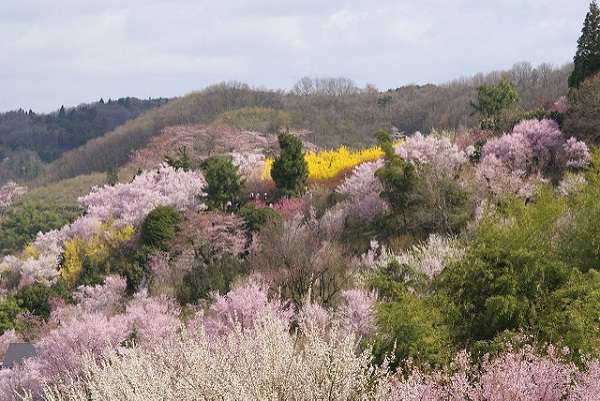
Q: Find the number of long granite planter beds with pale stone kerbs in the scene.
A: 0